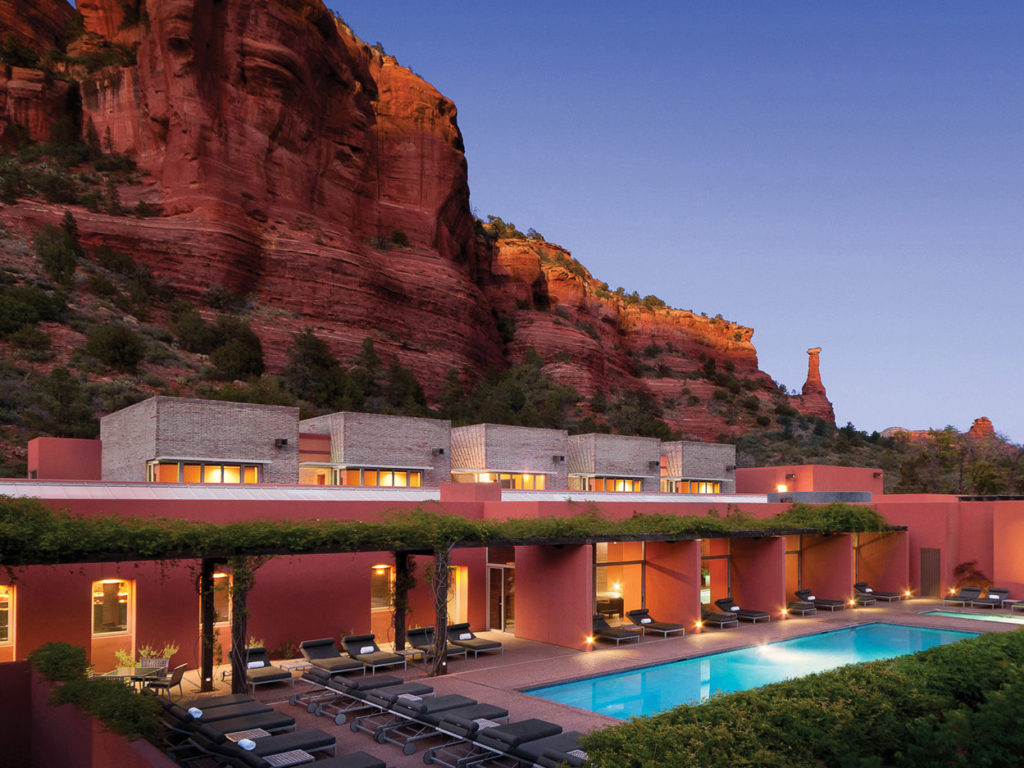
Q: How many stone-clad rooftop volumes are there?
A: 5